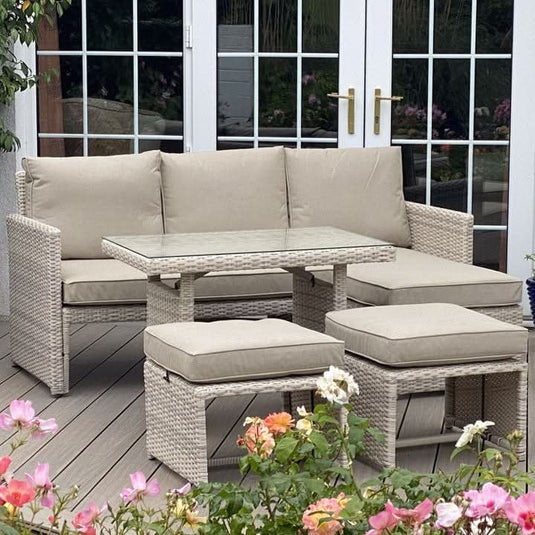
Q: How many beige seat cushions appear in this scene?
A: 4